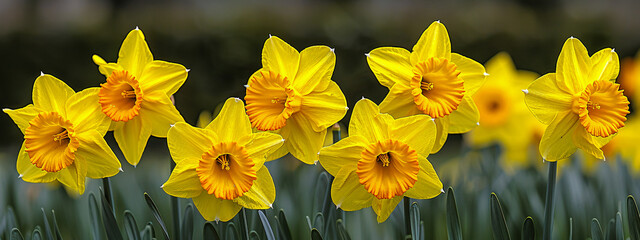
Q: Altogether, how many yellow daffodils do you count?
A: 7